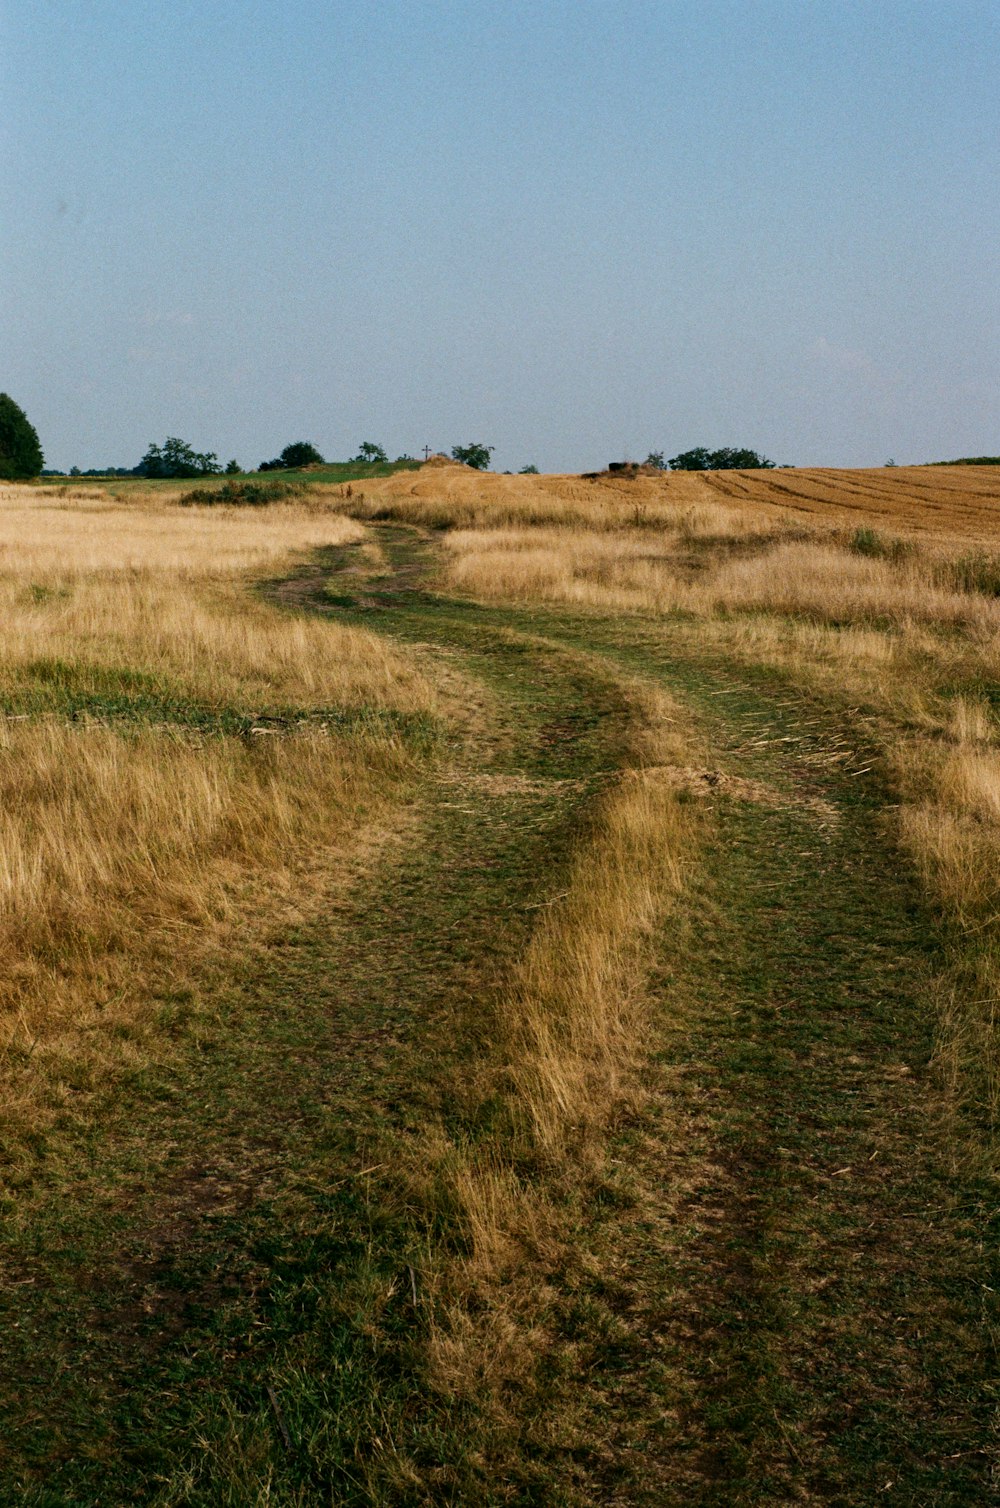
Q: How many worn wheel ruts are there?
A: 2